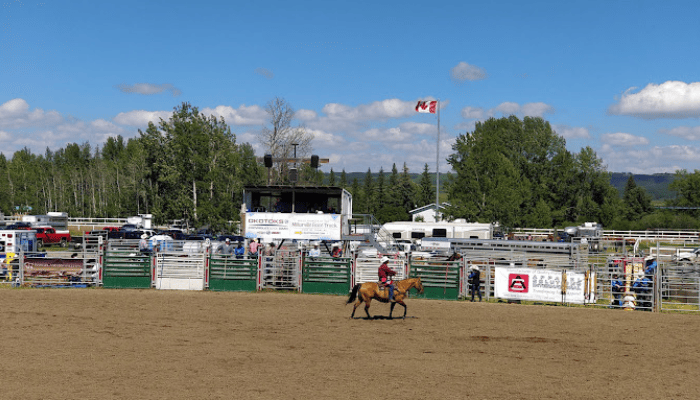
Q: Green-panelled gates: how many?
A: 4